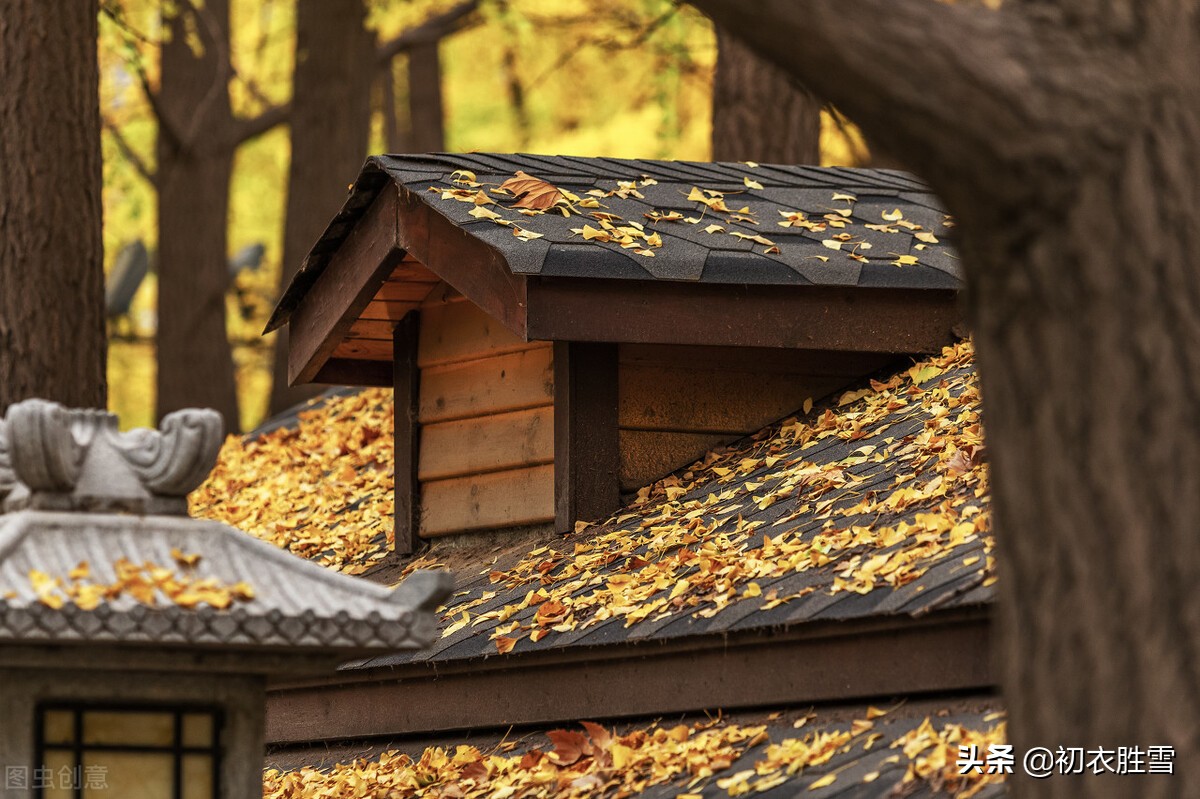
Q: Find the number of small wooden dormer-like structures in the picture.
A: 1